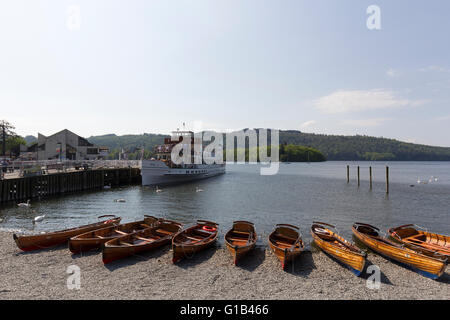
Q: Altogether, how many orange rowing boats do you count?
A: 9